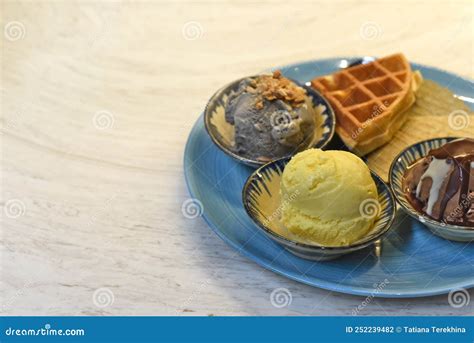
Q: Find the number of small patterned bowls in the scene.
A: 3